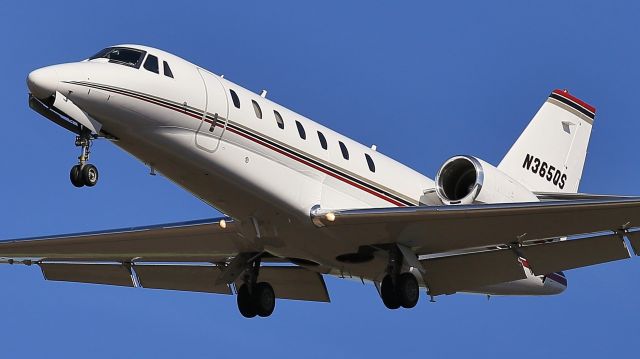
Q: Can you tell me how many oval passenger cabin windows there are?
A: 7